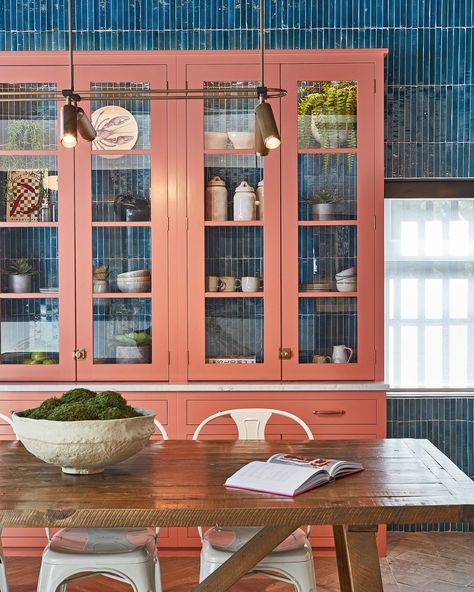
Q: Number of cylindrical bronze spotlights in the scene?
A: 4